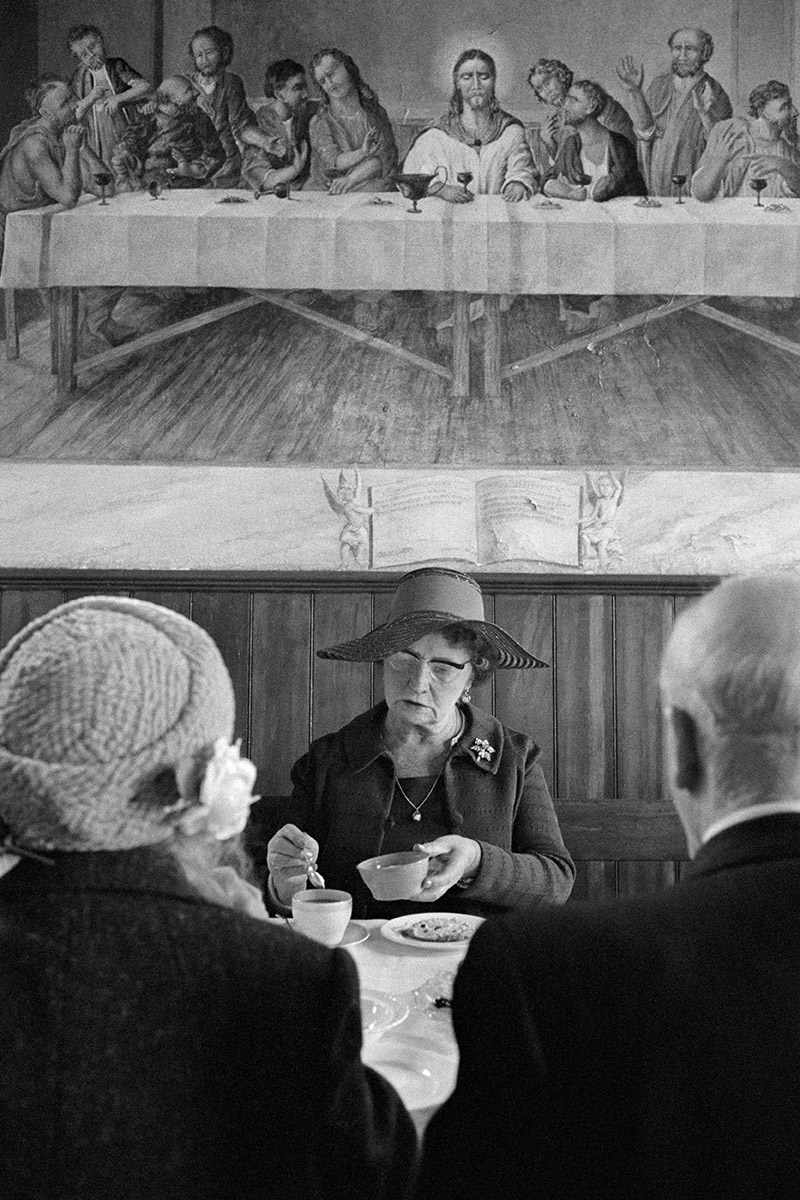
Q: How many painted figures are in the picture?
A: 13